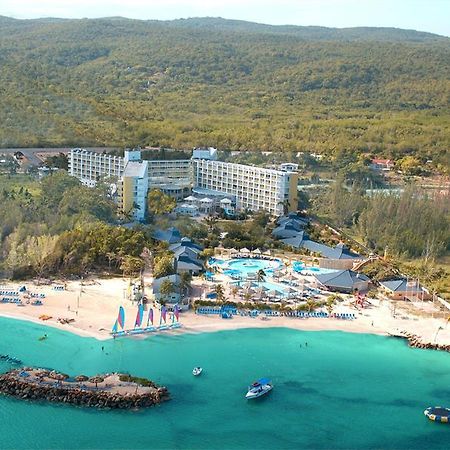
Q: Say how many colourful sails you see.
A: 5